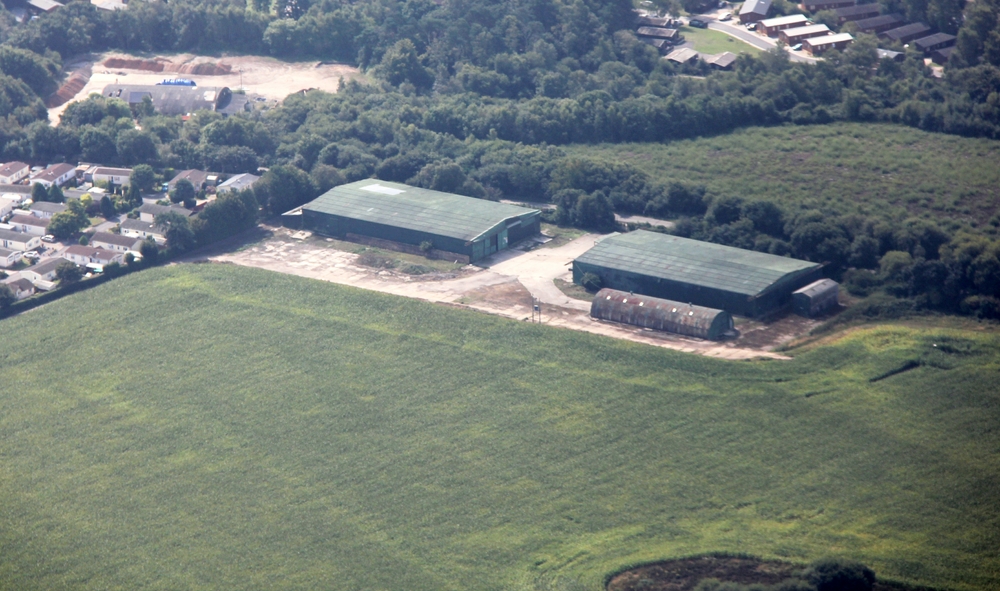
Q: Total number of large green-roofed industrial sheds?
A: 2